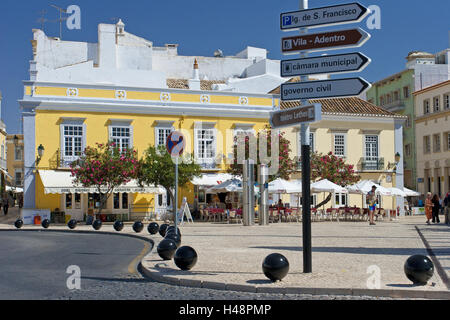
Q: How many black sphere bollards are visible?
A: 15